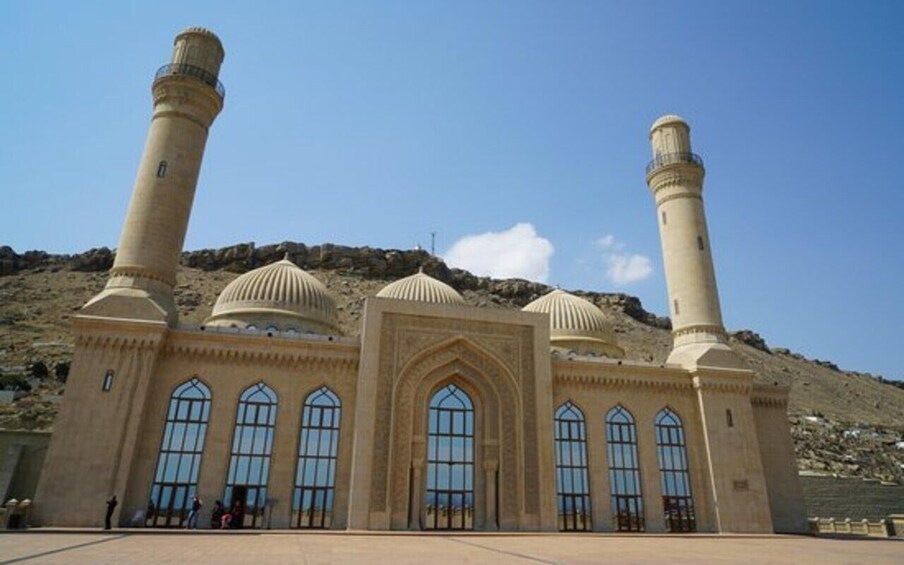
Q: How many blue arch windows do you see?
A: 7